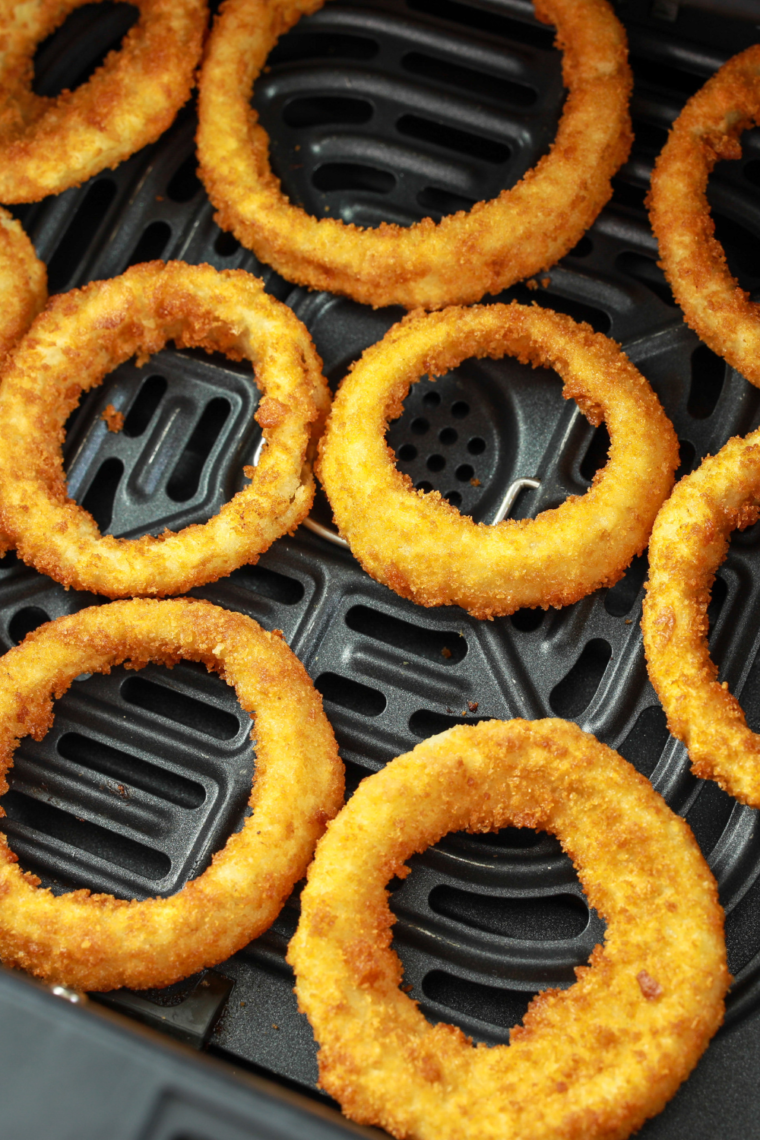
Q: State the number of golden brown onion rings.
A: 9